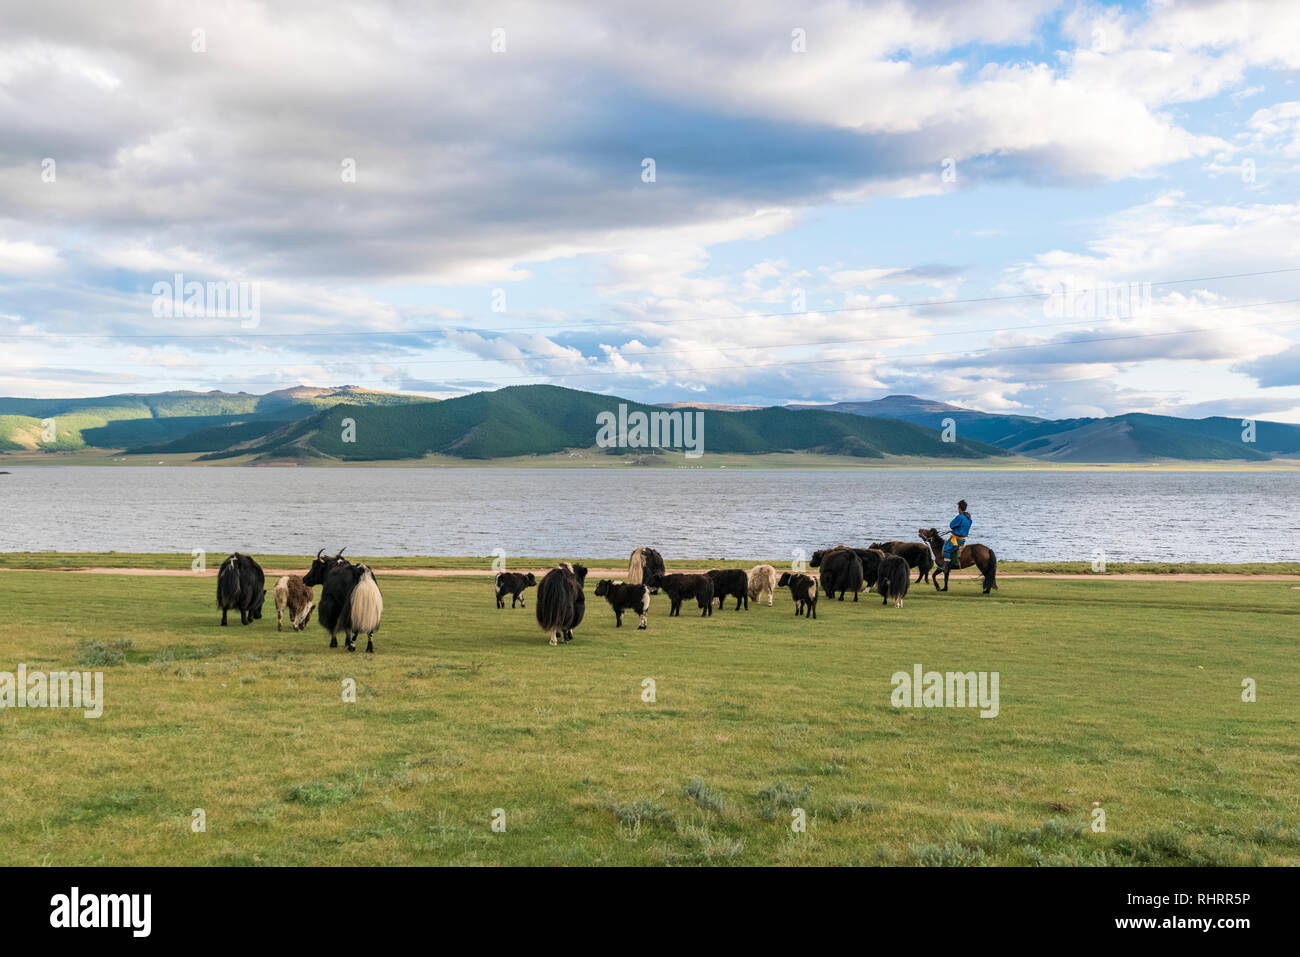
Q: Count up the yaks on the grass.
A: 15